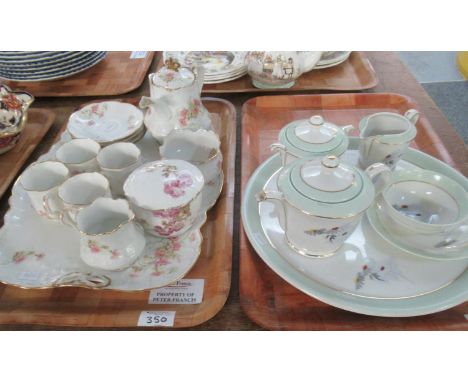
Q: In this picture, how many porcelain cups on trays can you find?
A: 5